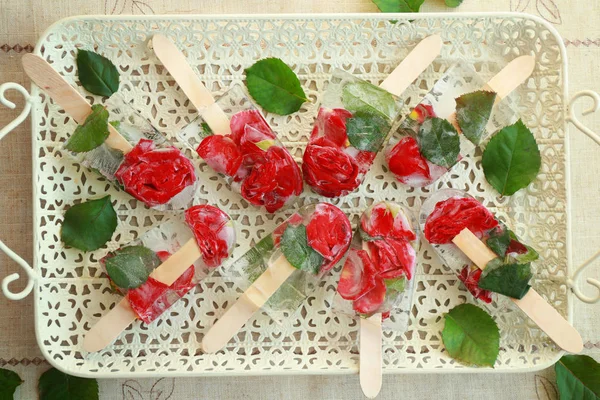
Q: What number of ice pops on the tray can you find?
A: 8